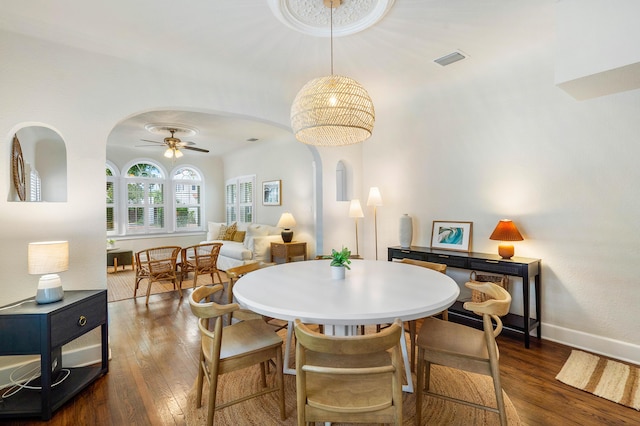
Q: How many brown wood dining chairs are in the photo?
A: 6